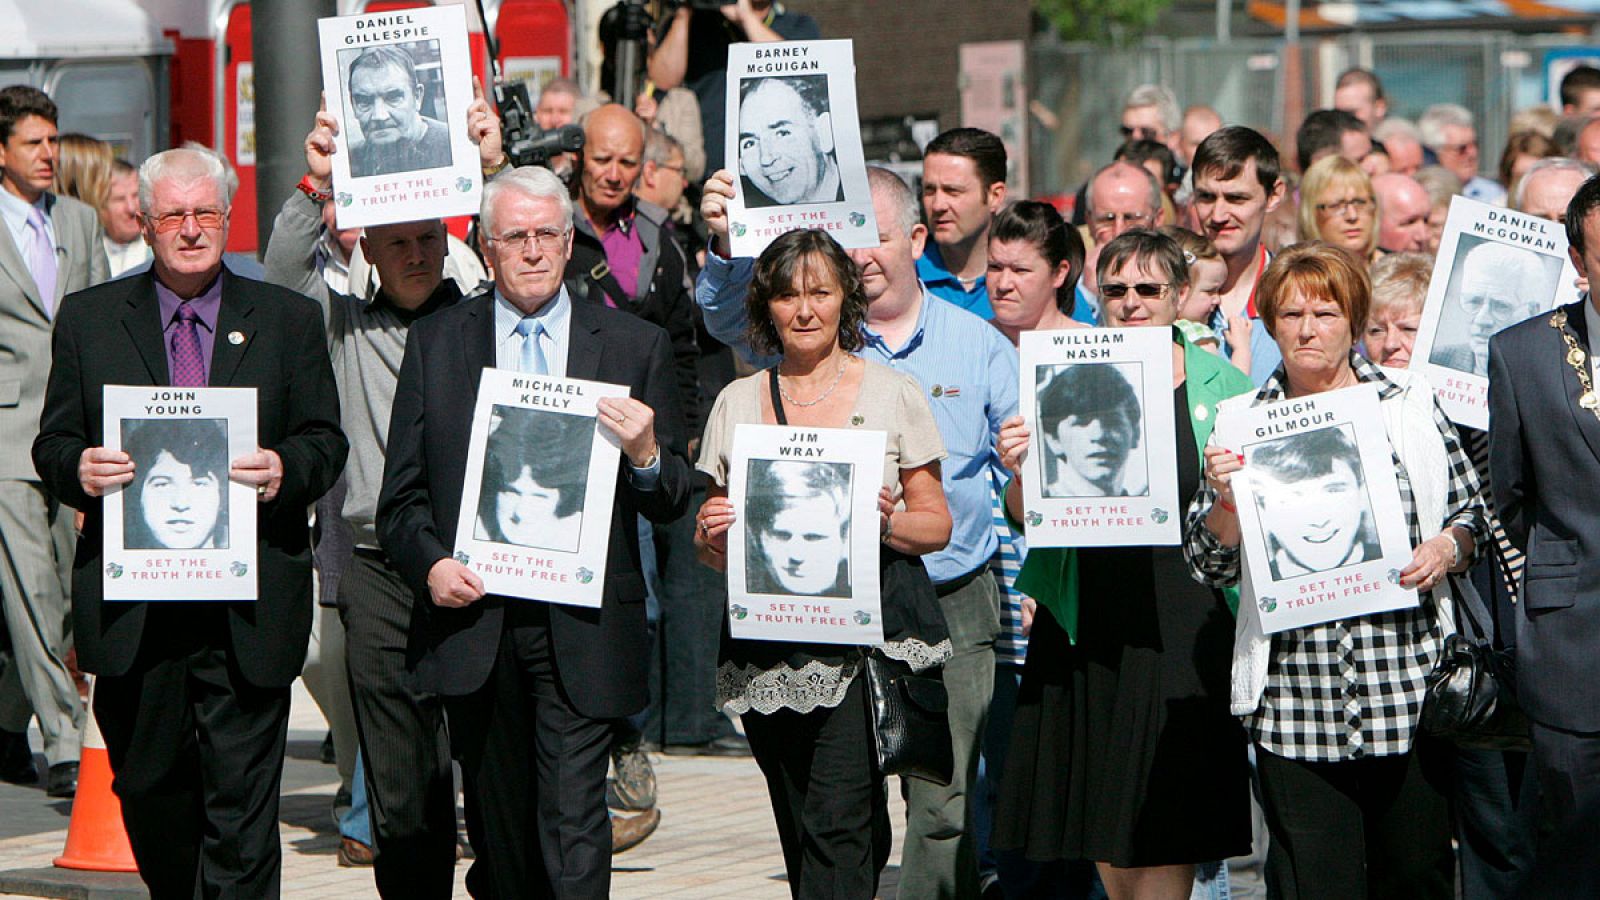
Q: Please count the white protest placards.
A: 8